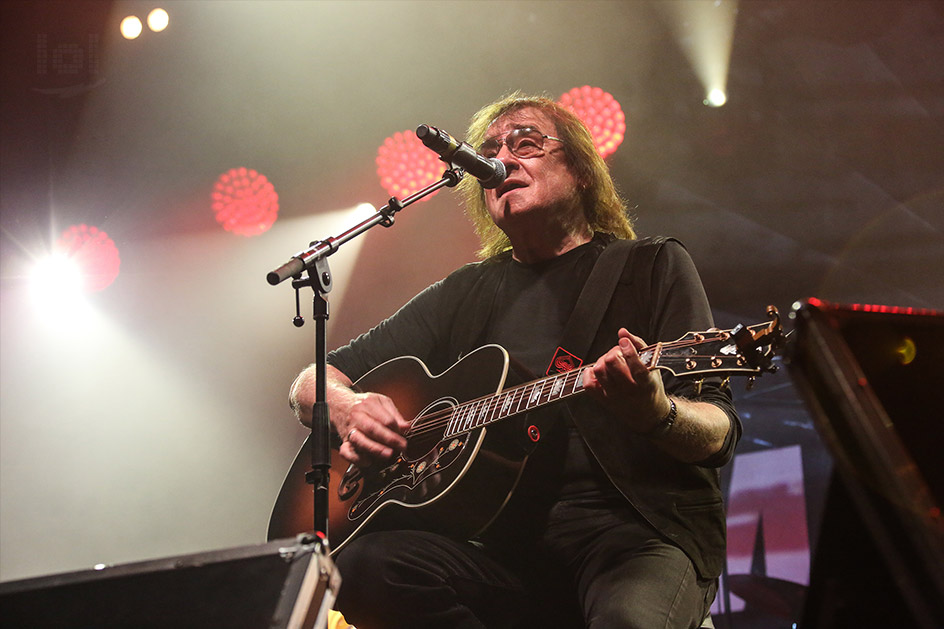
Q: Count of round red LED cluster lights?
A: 4